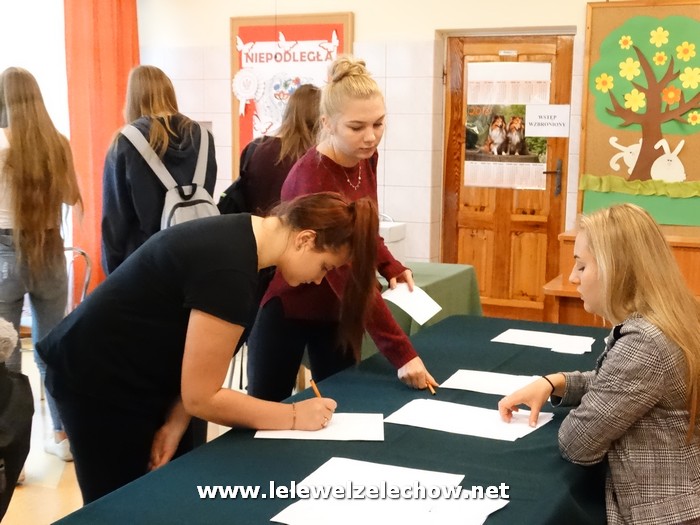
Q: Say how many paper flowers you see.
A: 10